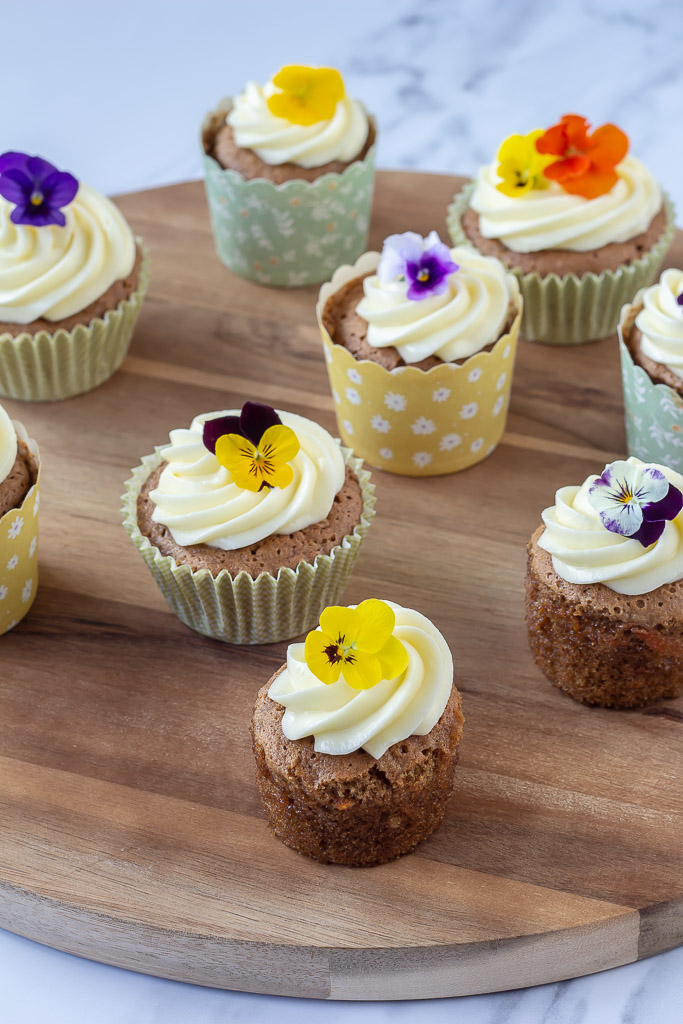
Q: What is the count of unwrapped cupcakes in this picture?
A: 2